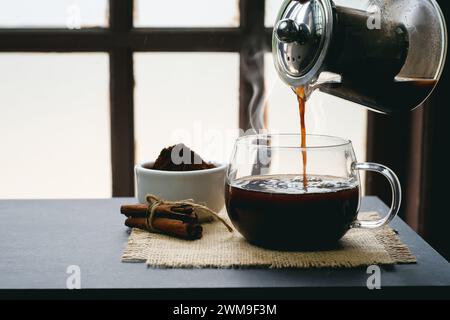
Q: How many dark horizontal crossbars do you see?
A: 1